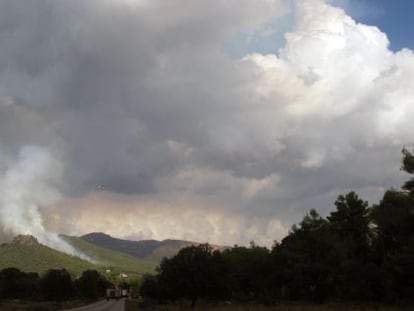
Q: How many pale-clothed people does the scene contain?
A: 0